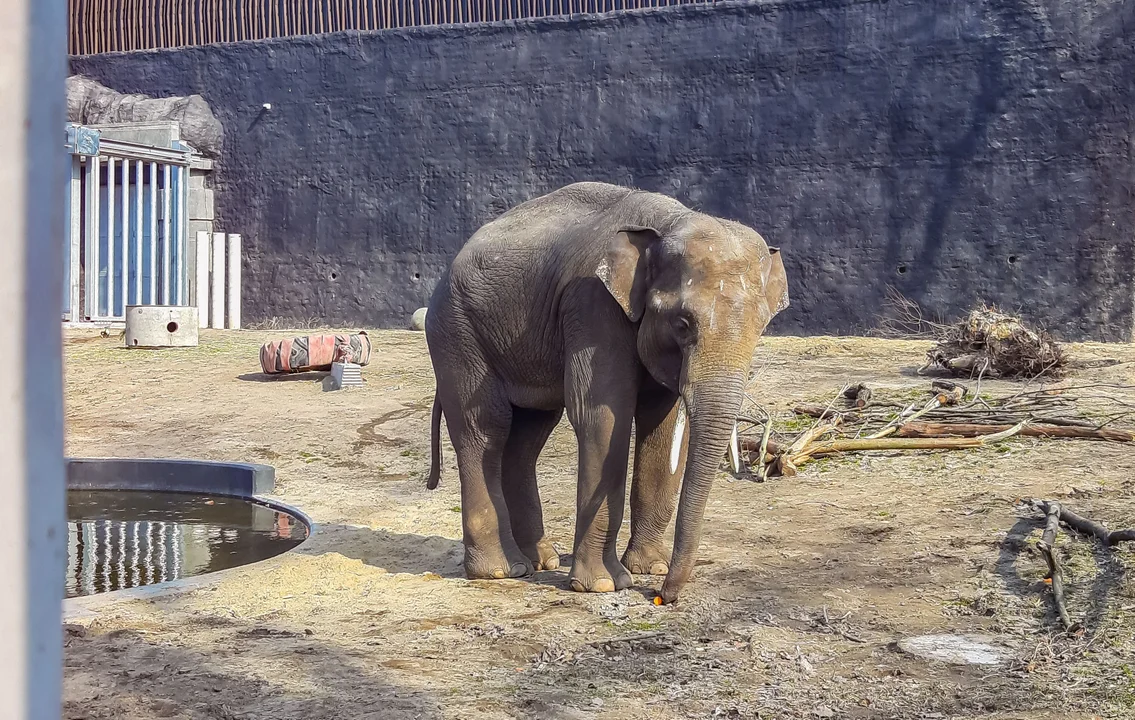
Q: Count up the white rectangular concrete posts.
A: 3